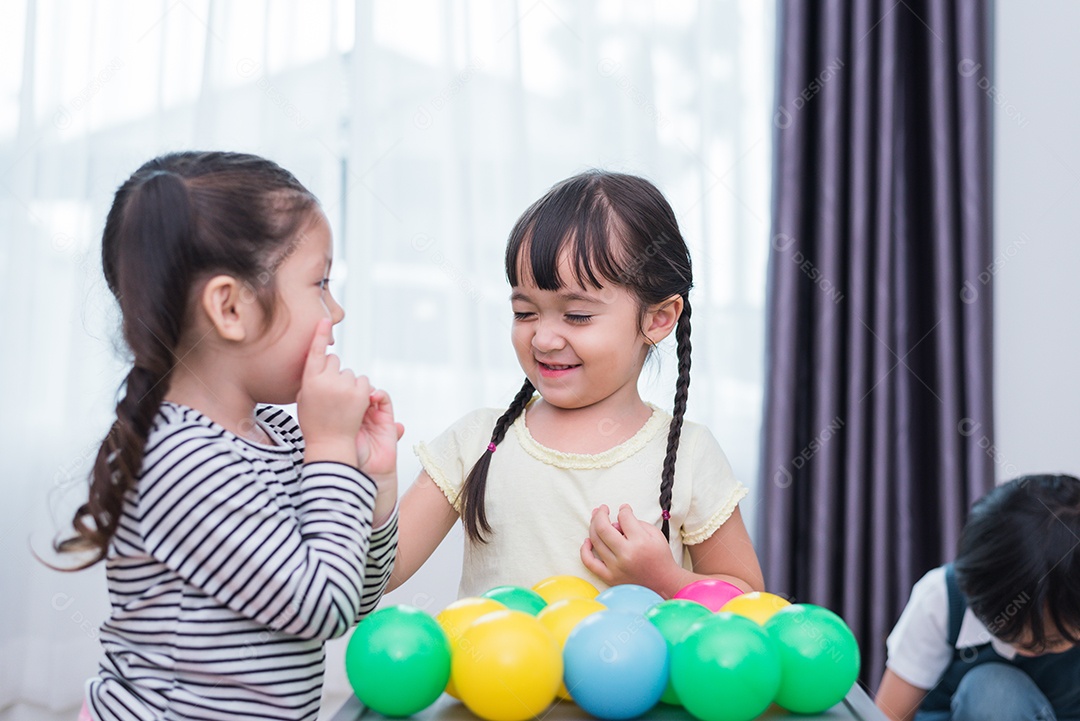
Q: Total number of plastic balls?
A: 13